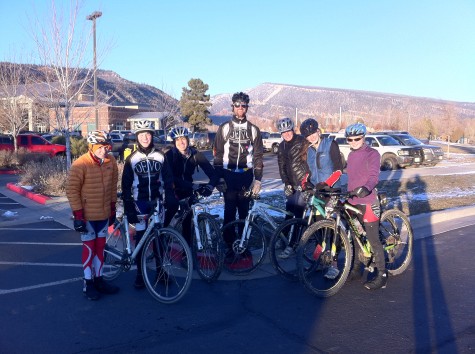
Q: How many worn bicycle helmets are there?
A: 7